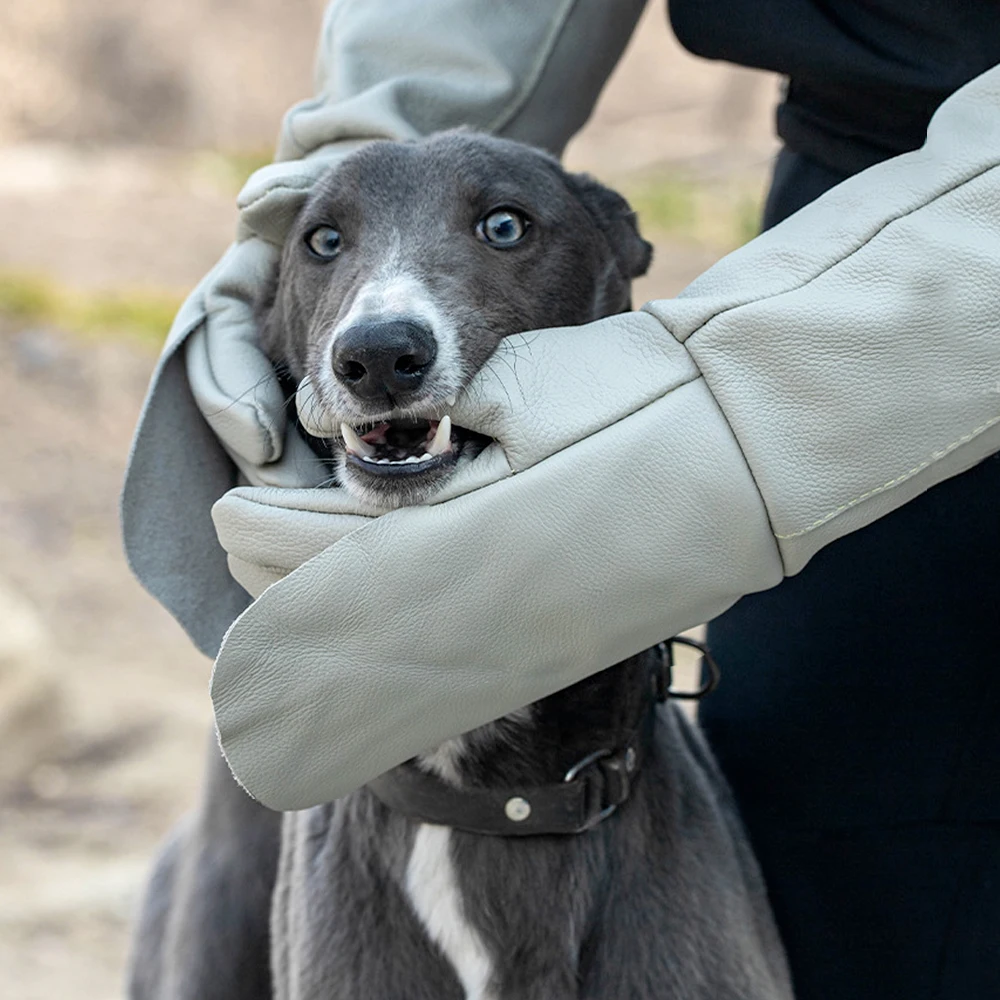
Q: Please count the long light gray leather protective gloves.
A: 2